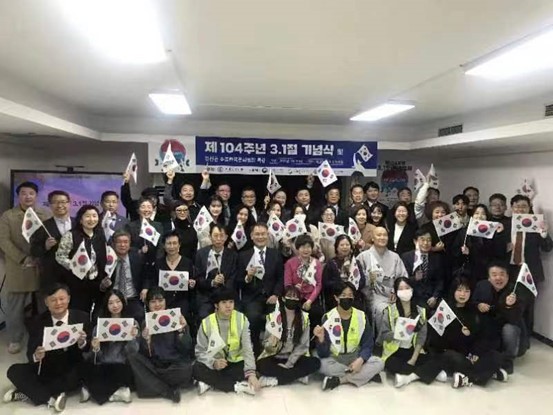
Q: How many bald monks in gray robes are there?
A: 1